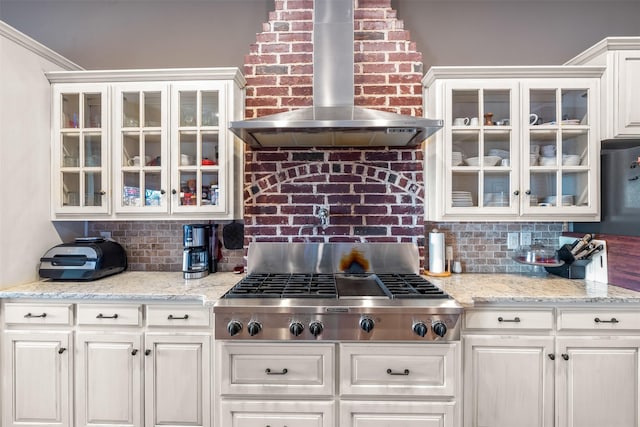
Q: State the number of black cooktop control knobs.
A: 7